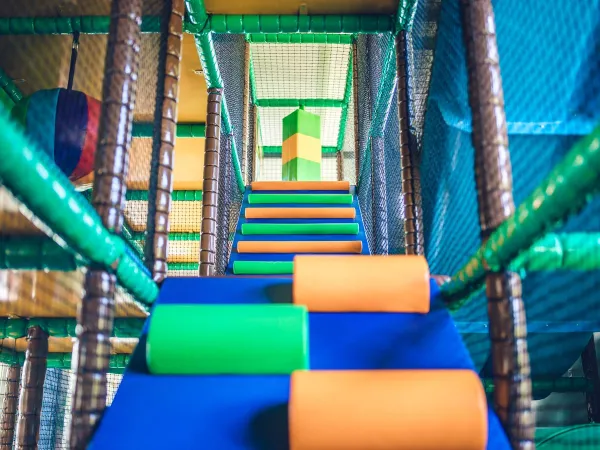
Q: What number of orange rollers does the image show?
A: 5